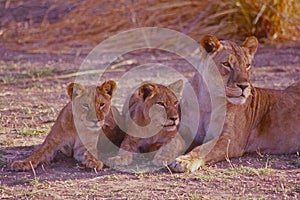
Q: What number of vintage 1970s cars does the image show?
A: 0